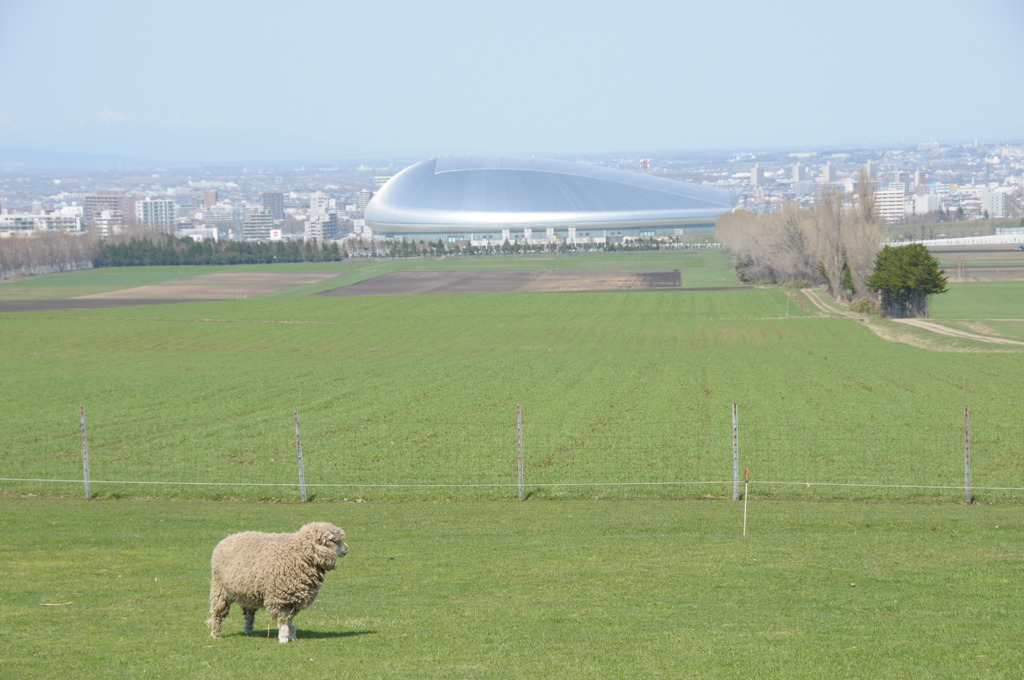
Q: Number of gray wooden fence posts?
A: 5